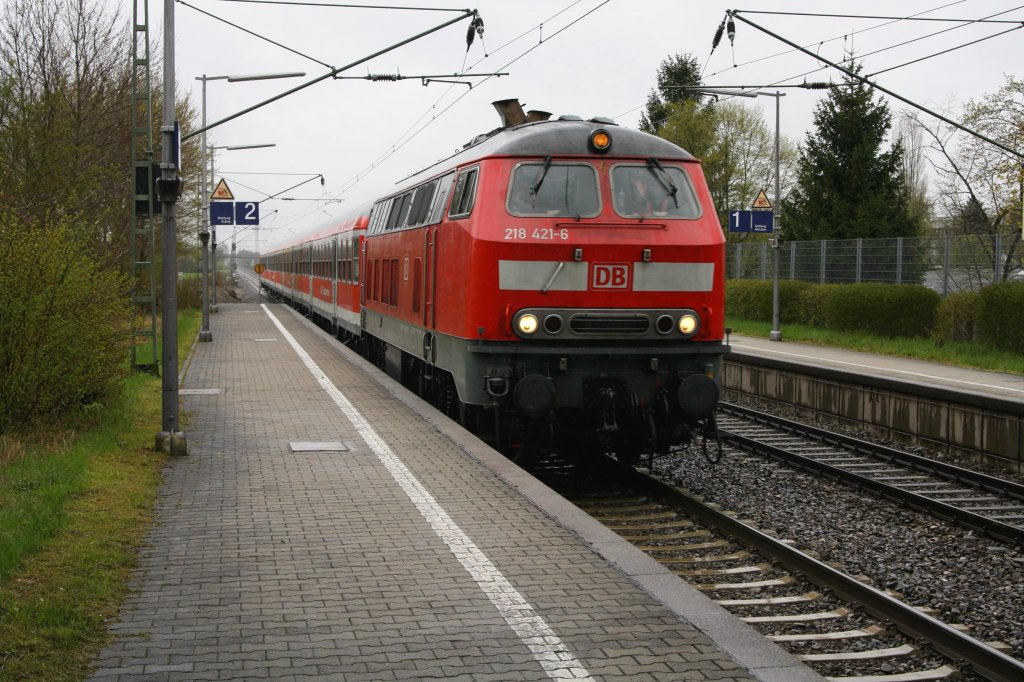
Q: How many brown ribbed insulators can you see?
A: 6